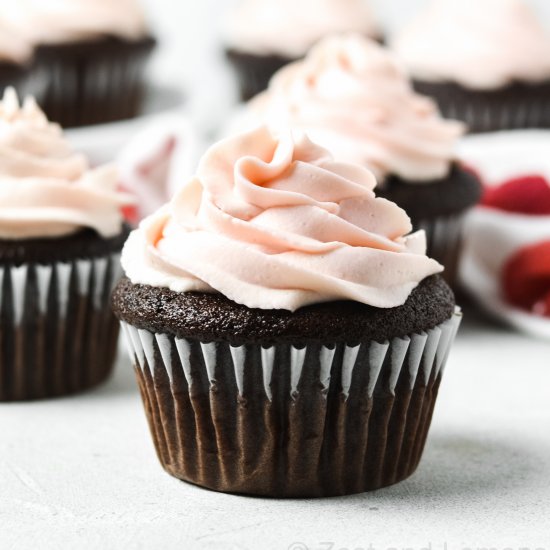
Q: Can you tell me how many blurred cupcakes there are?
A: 6